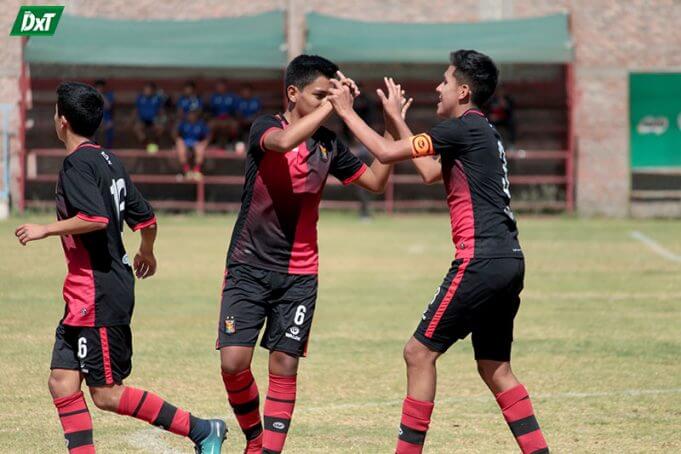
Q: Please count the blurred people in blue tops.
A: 6